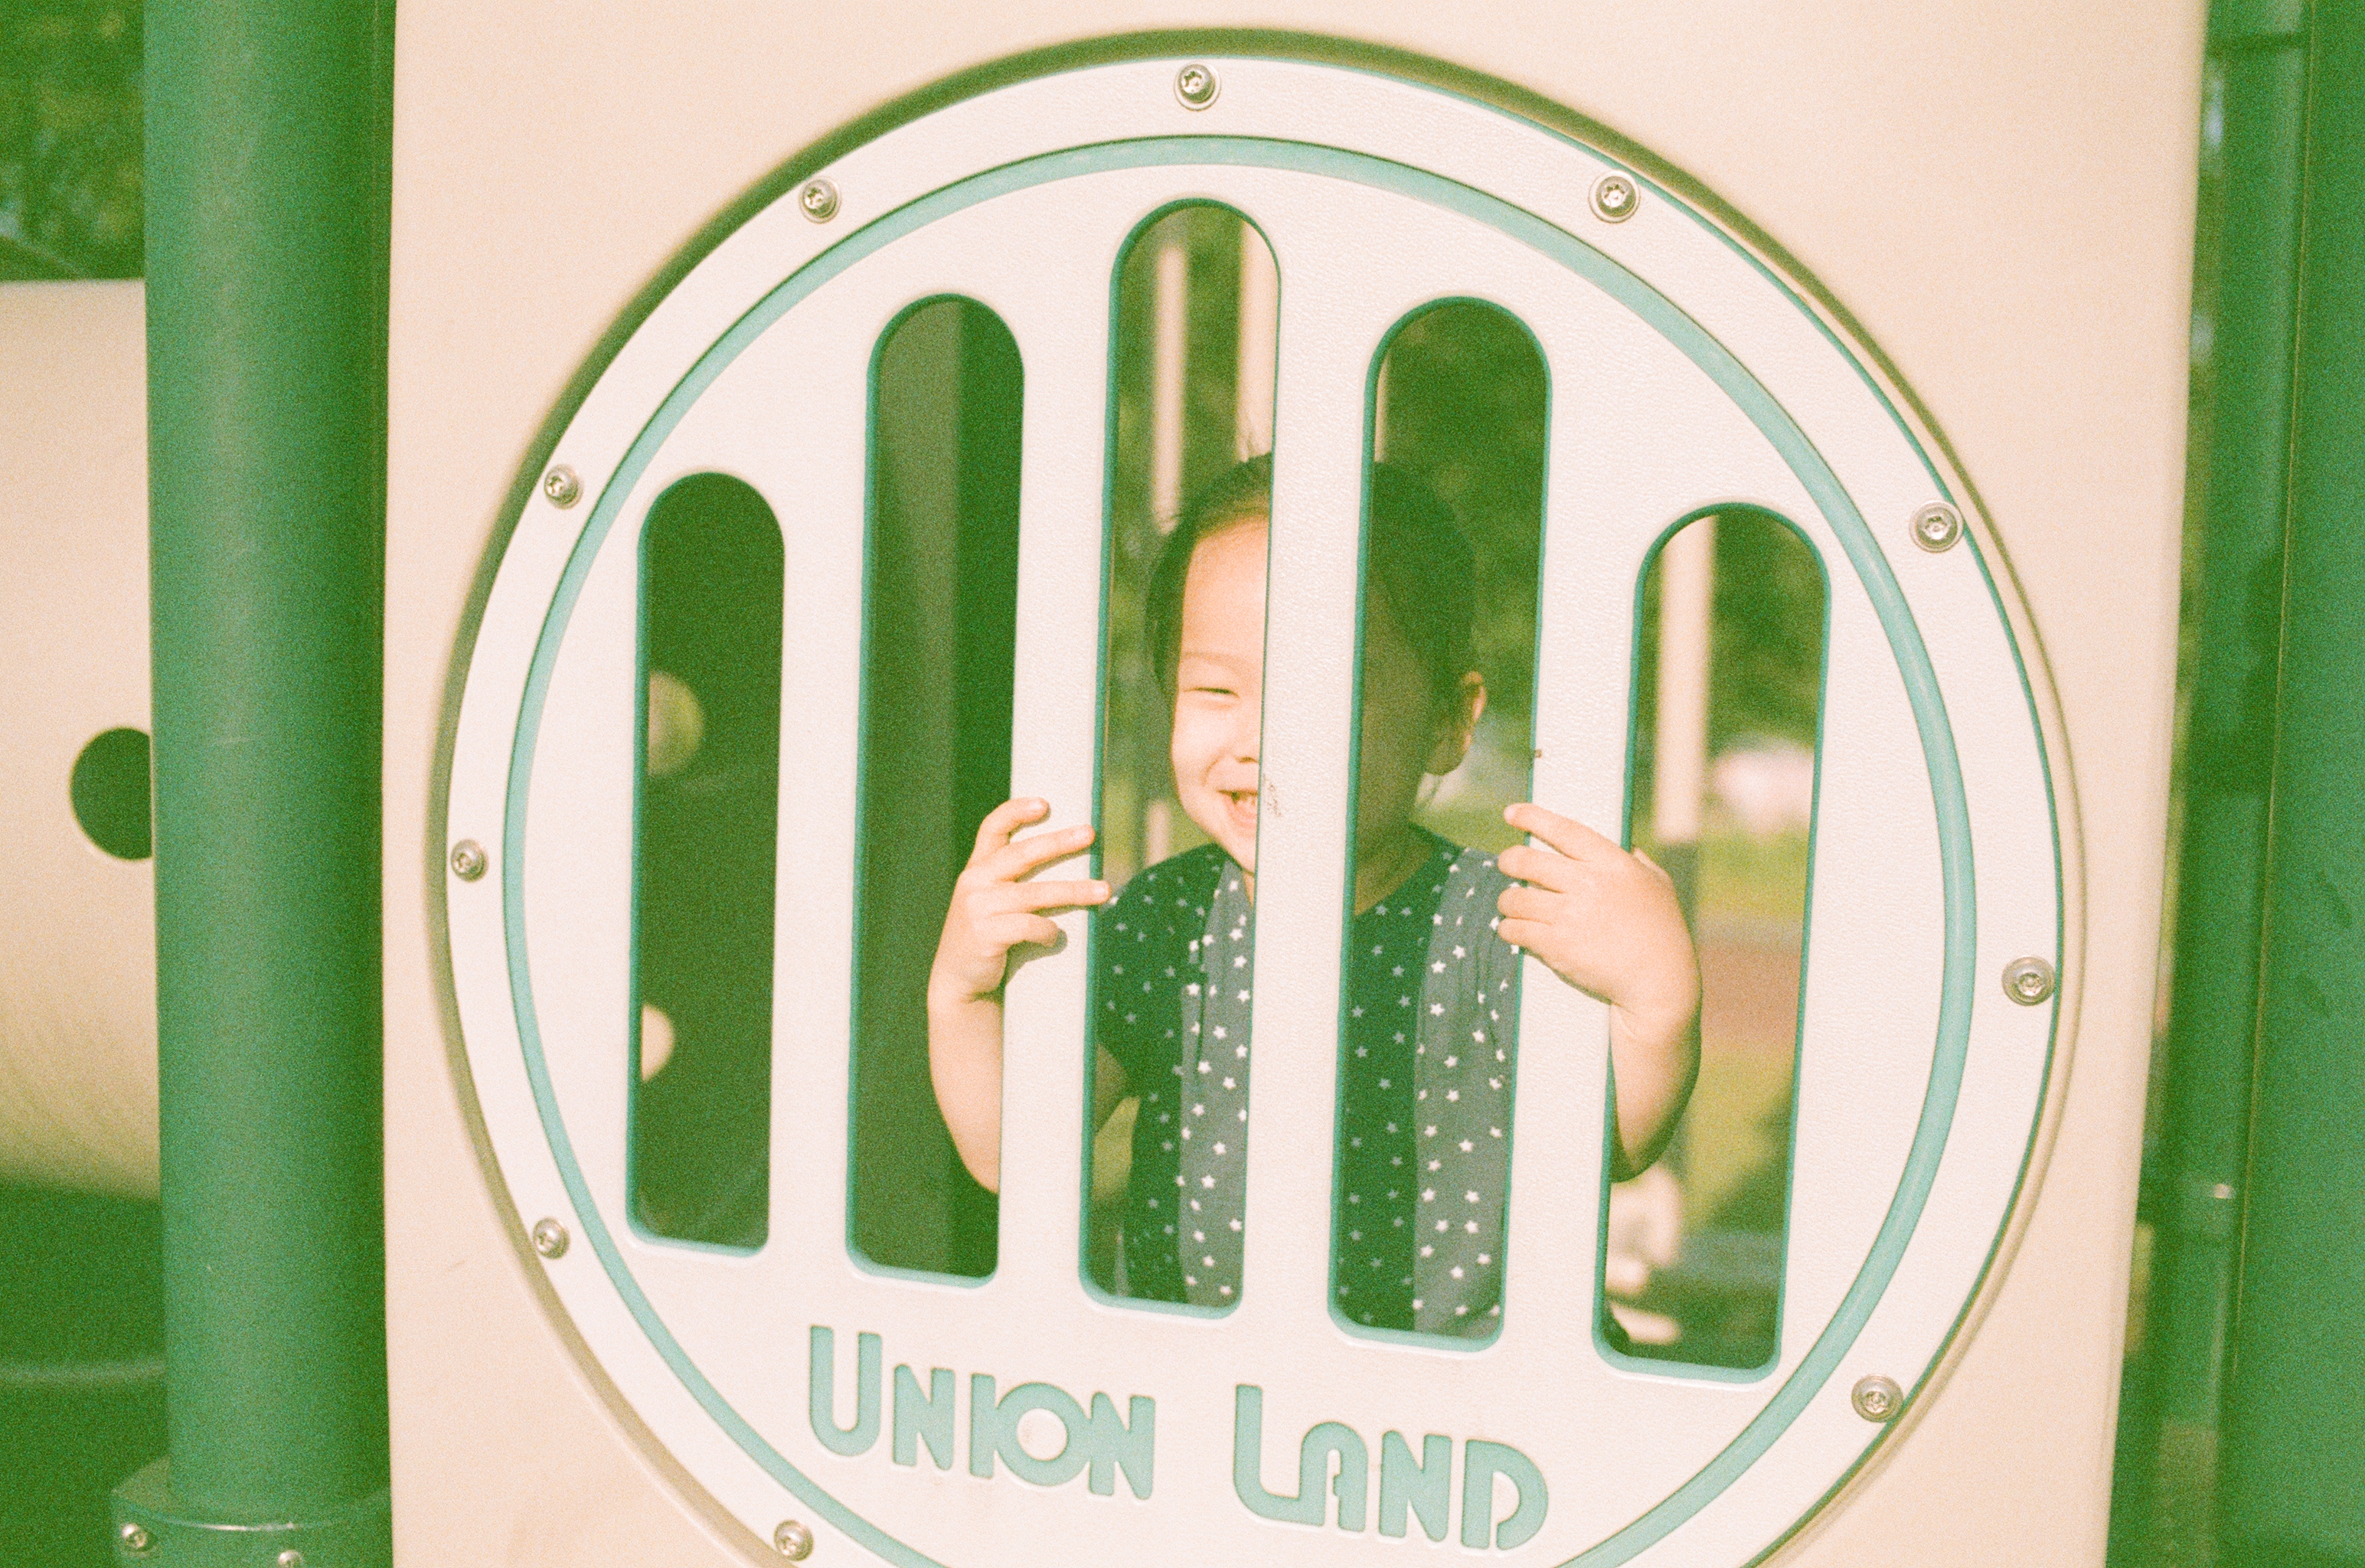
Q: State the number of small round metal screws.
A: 12